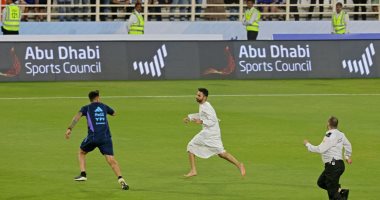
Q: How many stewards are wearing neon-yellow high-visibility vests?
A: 4